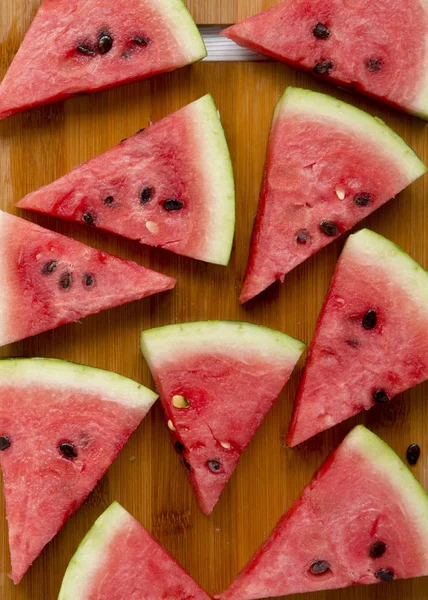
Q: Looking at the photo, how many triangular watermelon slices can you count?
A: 10